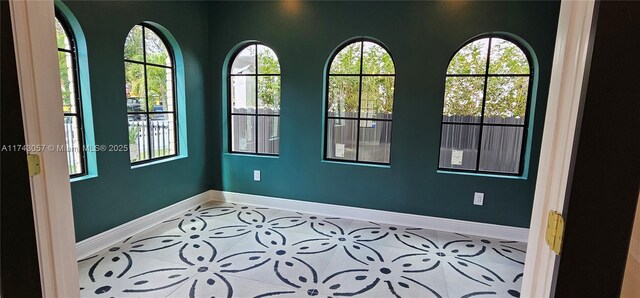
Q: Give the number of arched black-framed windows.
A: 5